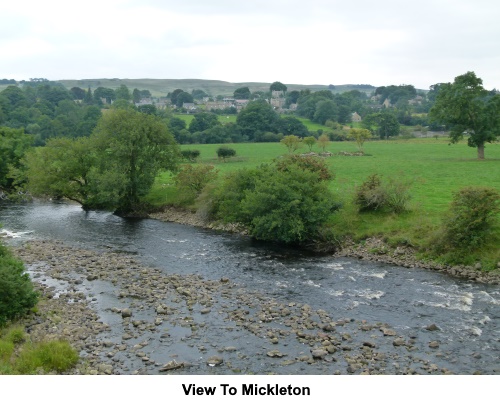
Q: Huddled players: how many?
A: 0